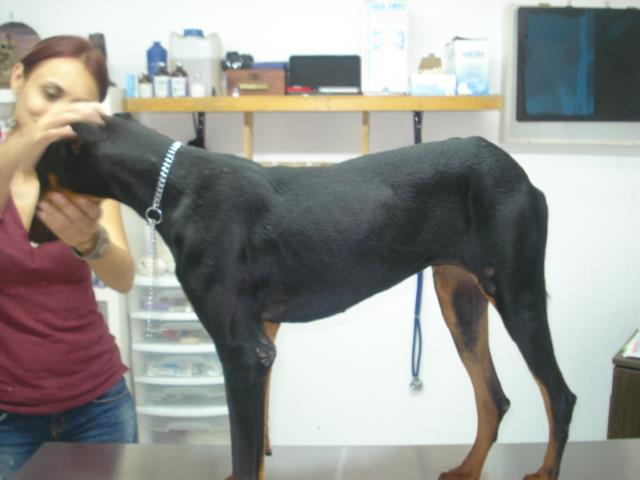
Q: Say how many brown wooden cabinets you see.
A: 1